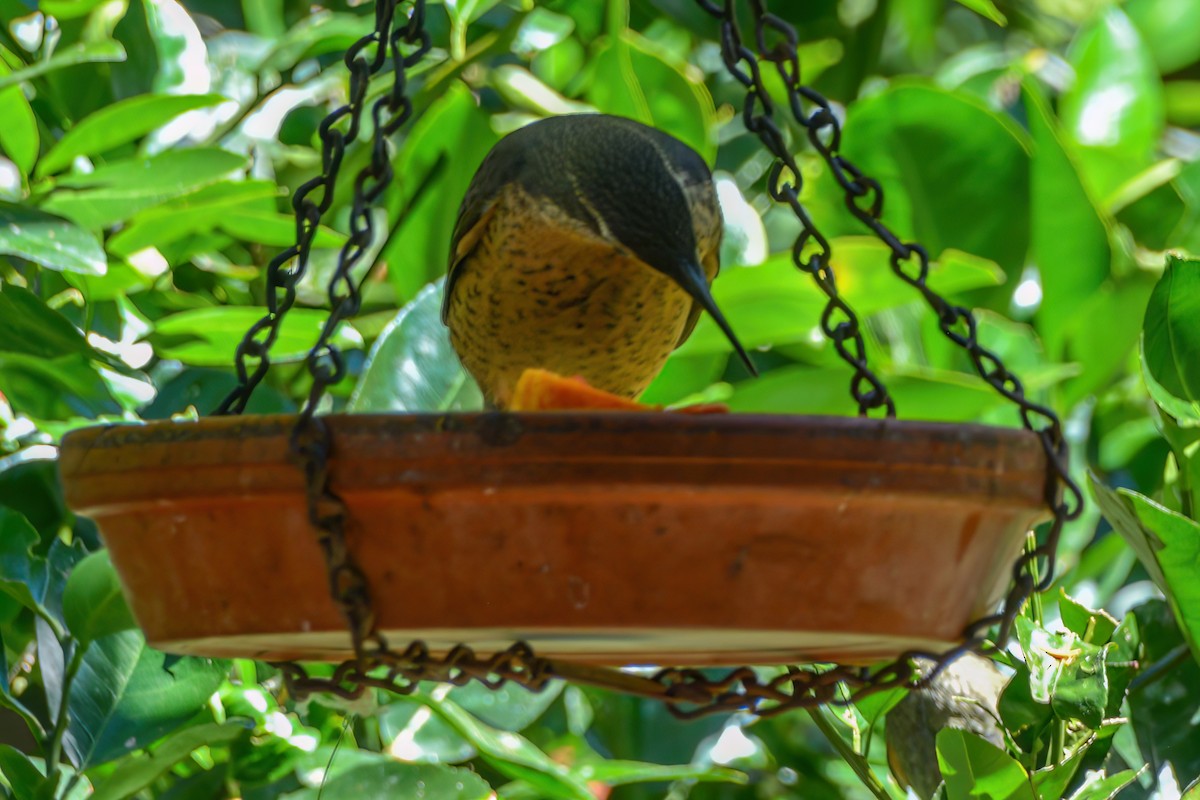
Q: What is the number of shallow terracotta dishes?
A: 1